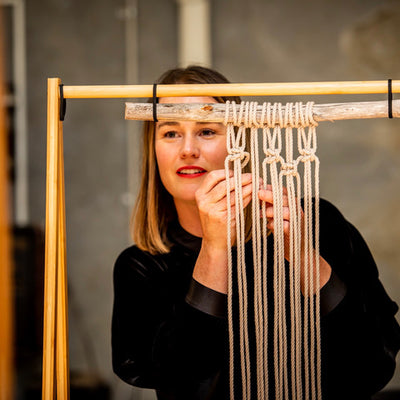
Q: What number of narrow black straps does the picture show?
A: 3